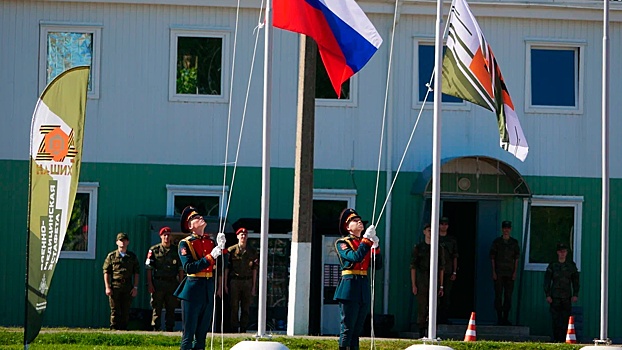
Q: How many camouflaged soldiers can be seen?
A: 7